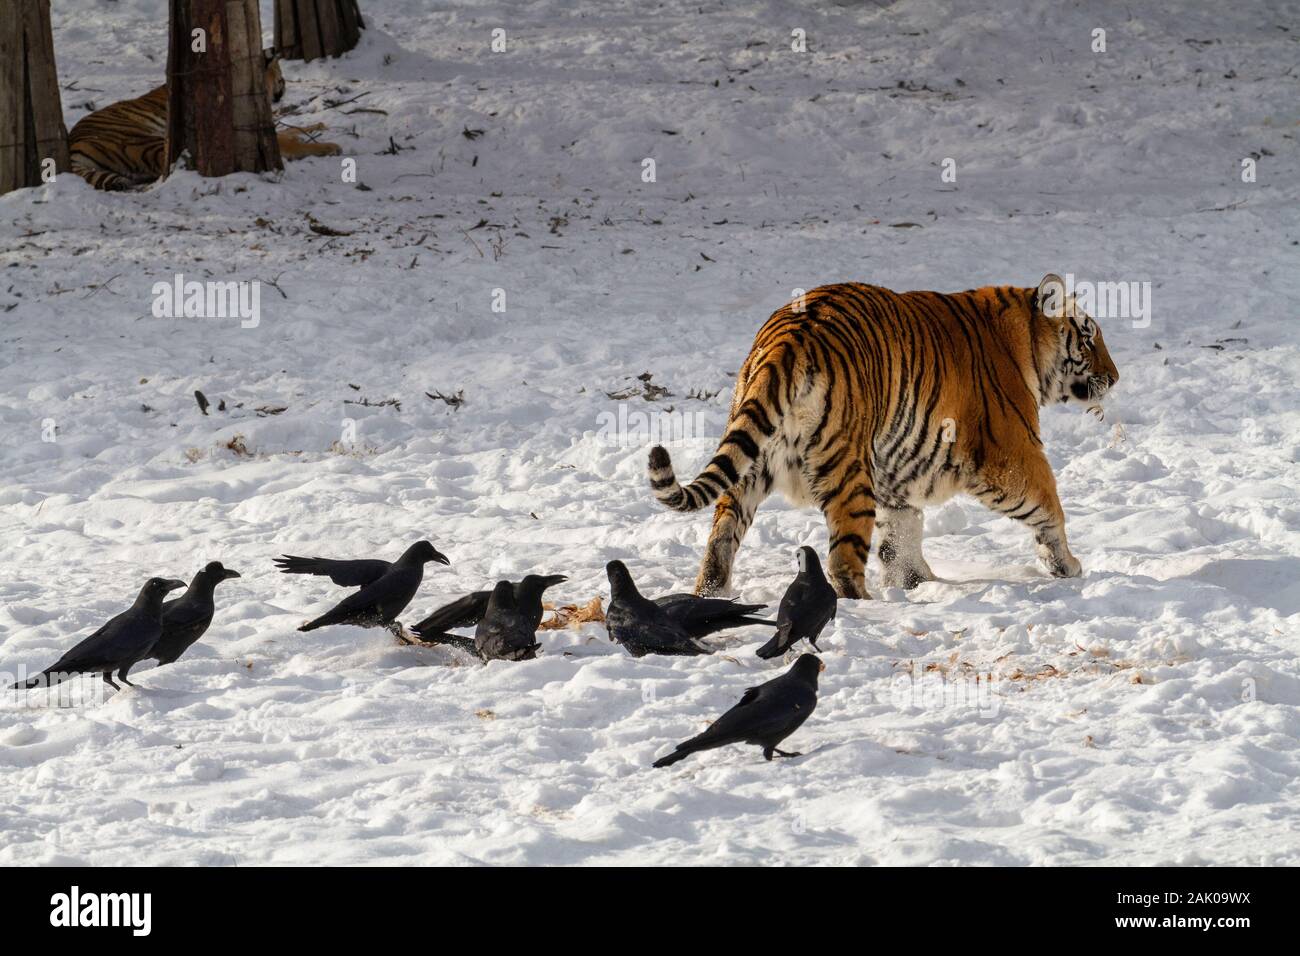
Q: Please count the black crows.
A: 9